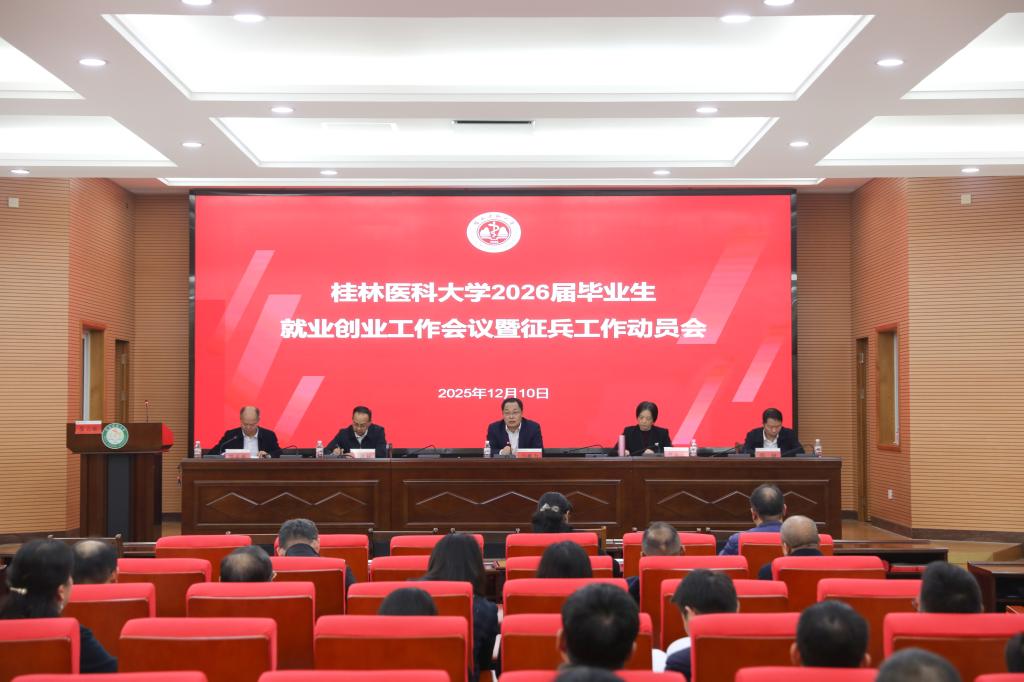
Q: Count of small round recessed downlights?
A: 14